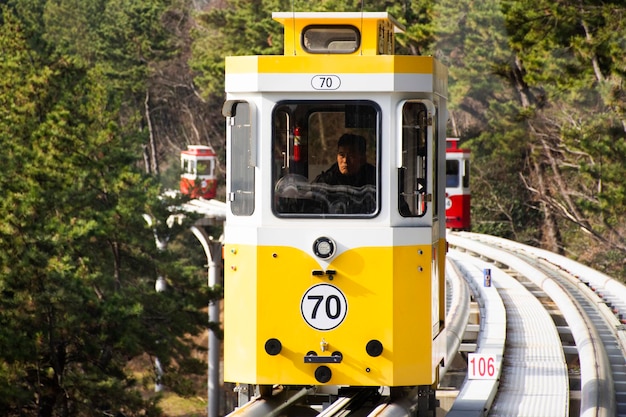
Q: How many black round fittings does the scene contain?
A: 3